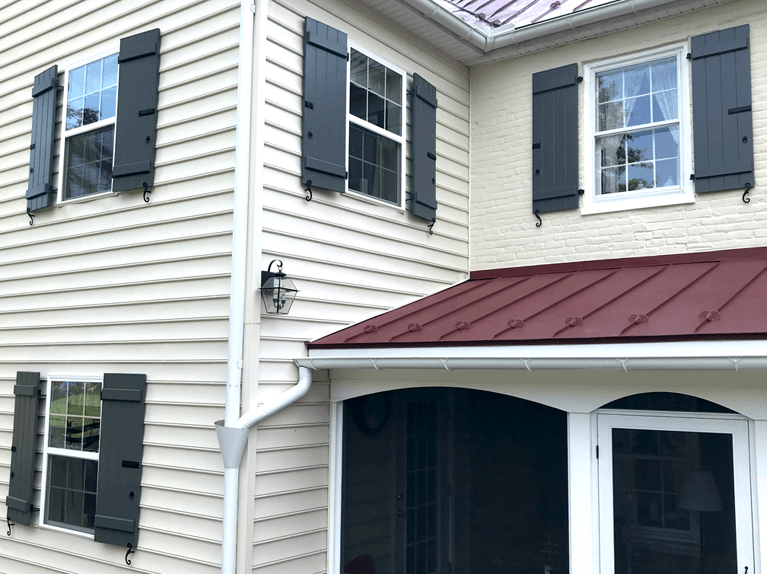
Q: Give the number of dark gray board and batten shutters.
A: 8